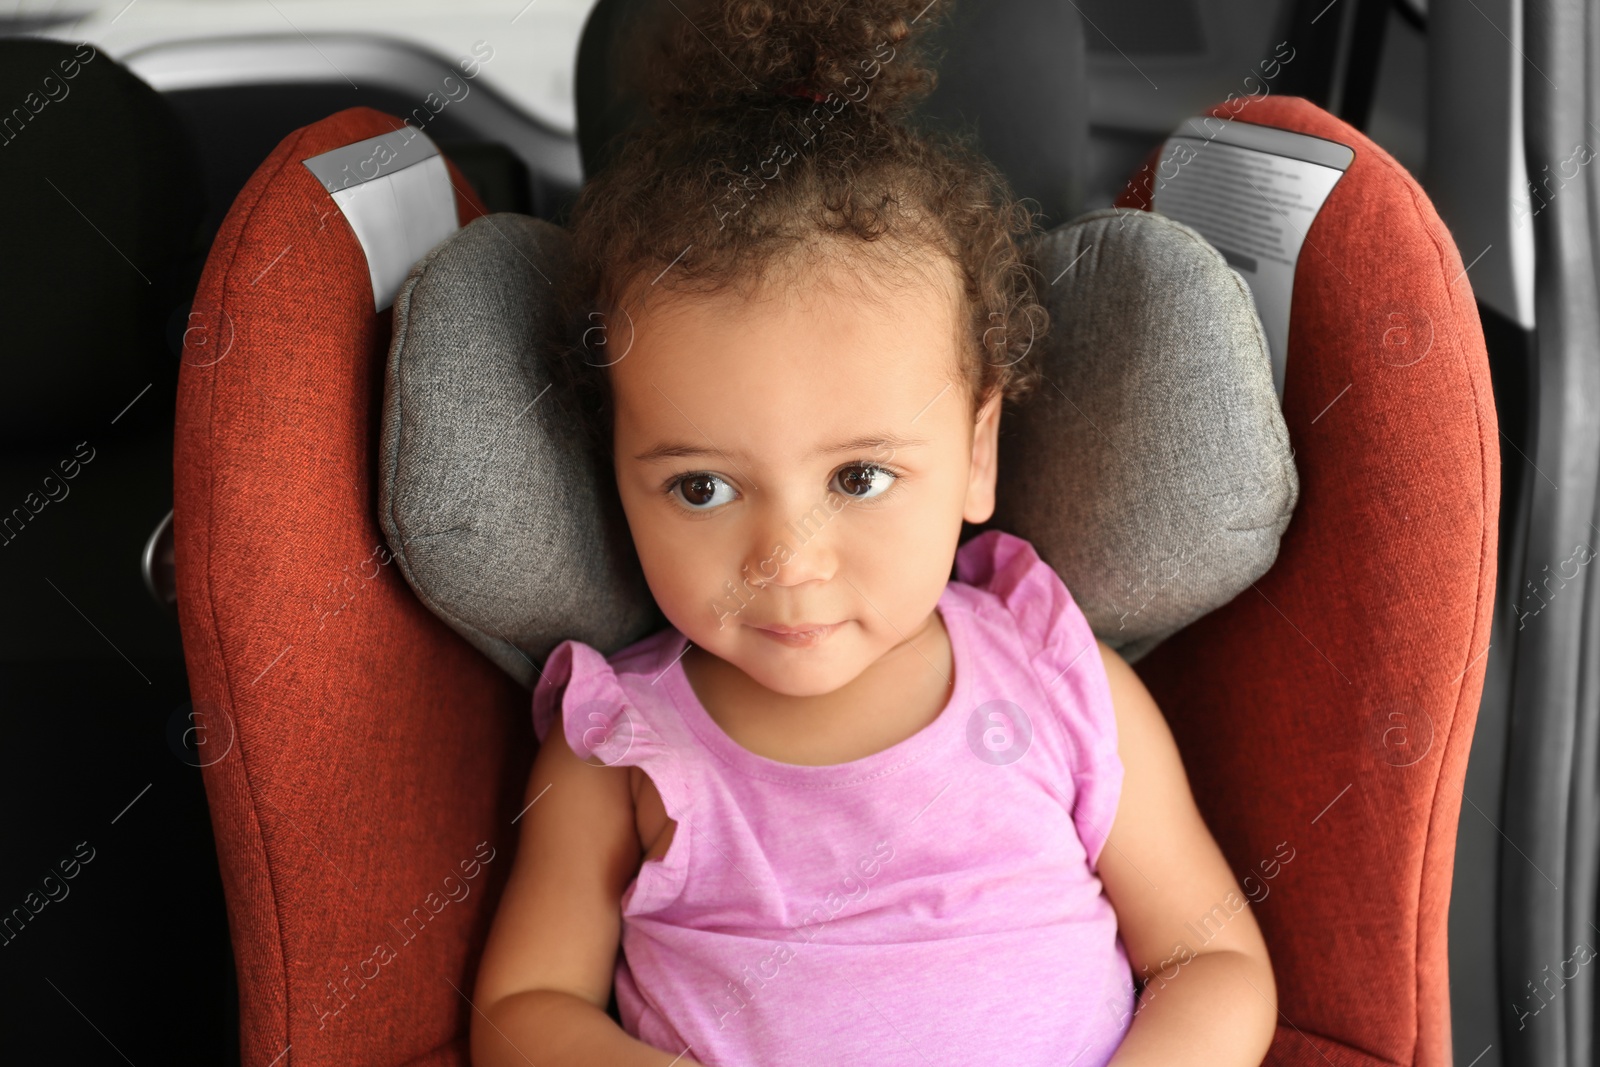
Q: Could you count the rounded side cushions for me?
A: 2